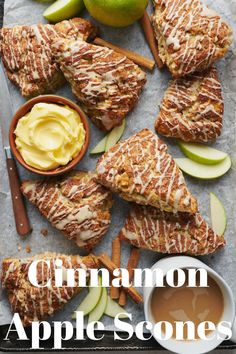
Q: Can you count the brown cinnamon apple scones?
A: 8